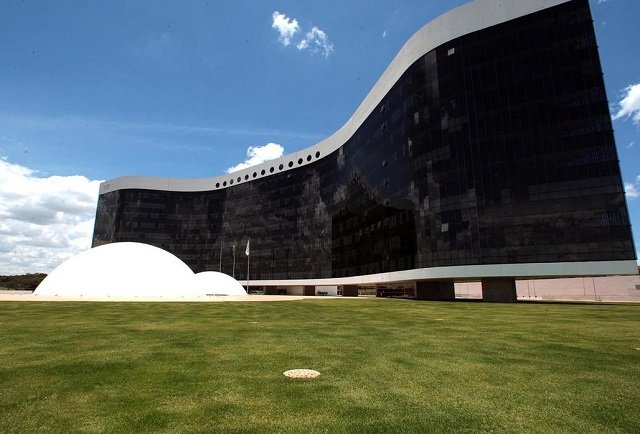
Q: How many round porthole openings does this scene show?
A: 13